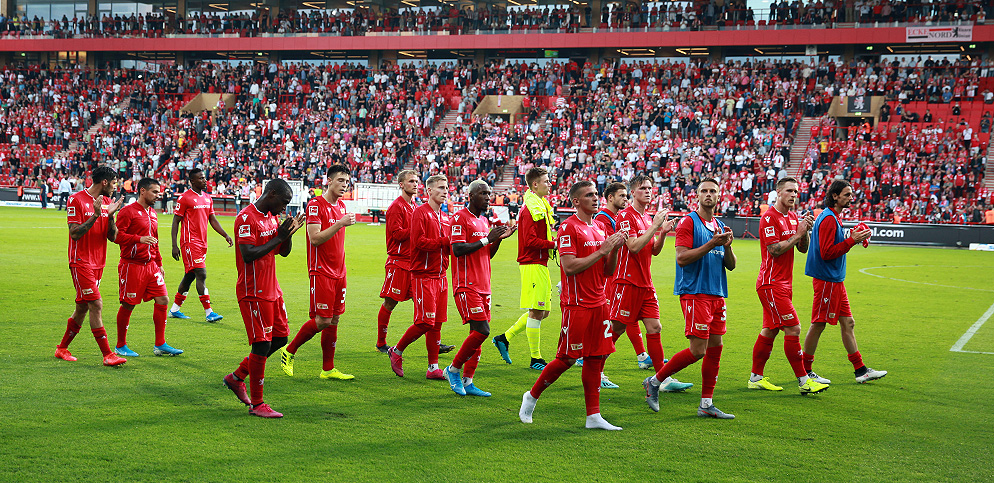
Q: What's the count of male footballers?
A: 15